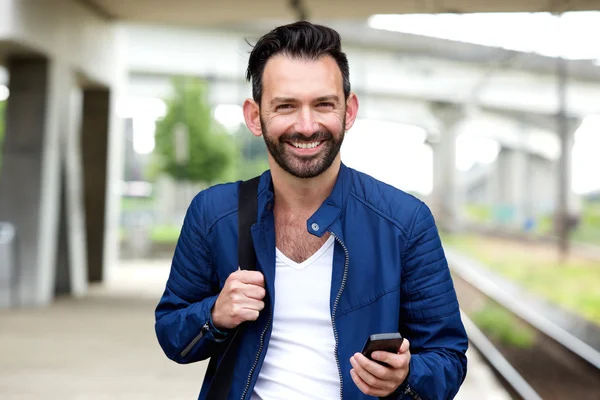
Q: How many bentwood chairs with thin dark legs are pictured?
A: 0